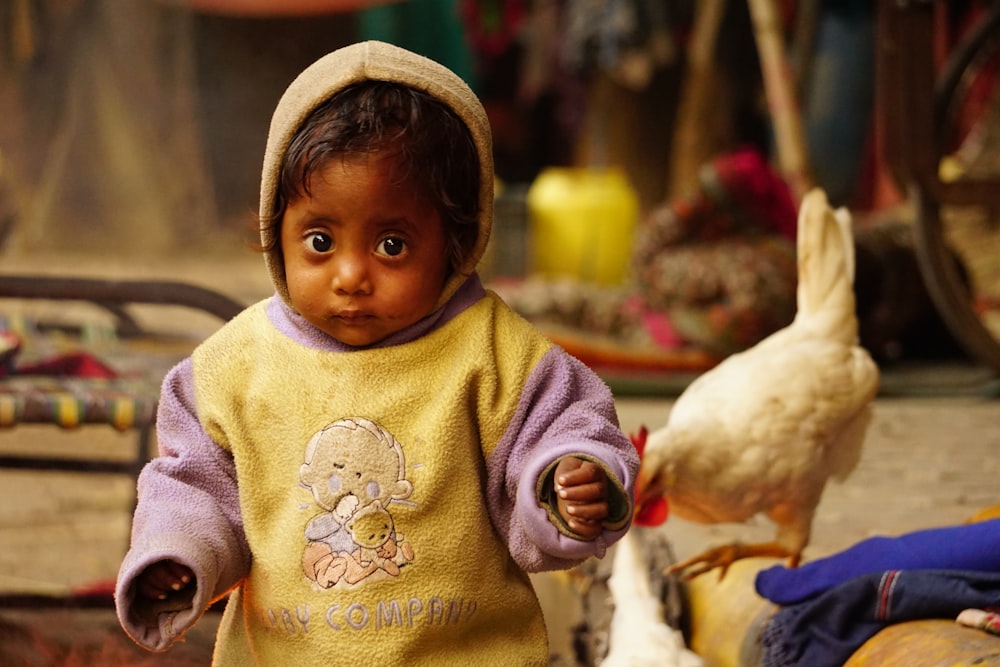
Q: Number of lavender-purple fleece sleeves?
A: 2